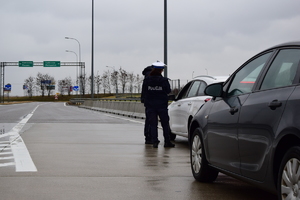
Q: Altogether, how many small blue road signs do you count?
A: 2